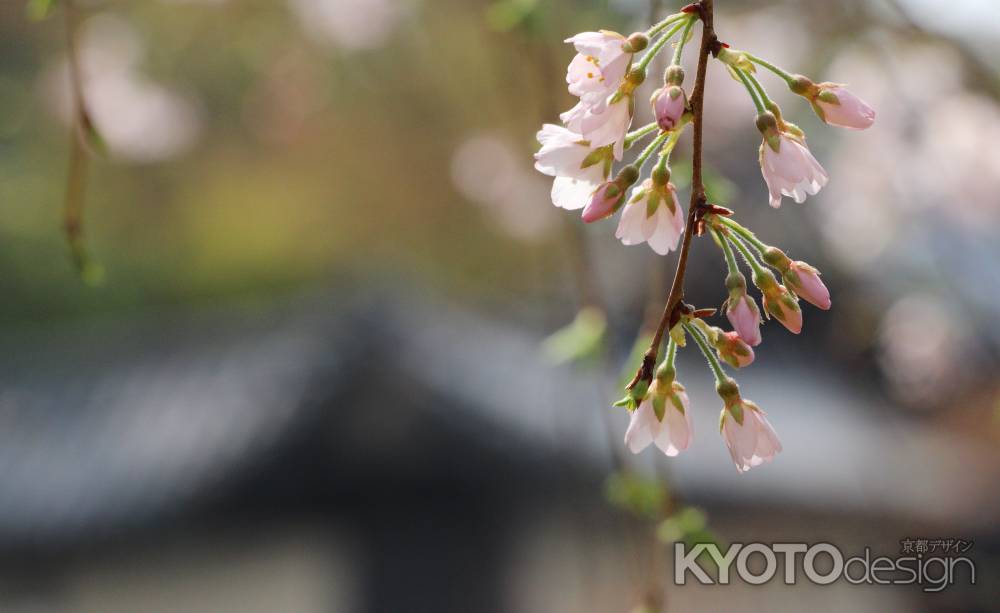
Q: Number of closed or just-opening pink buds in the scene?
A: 7